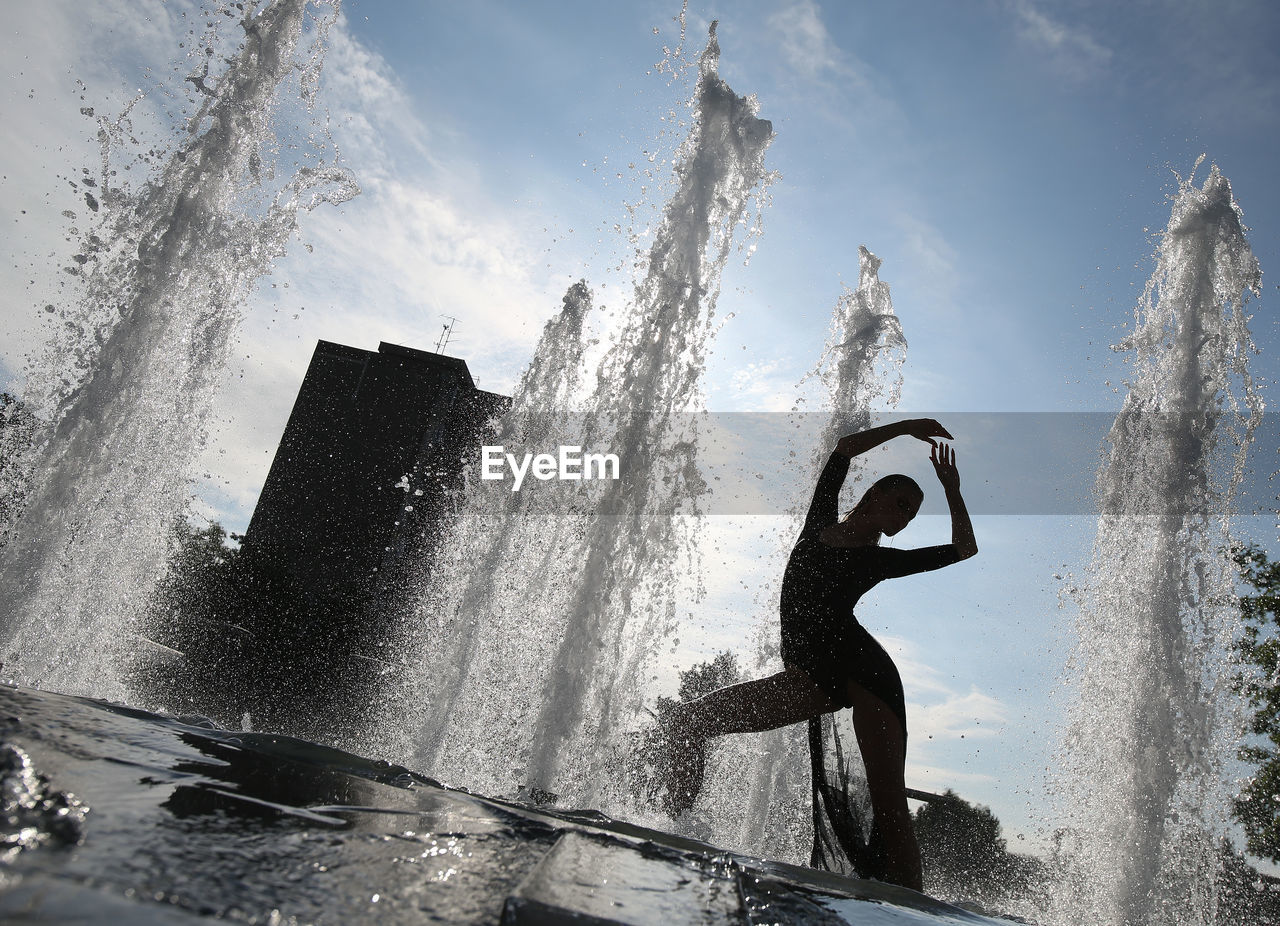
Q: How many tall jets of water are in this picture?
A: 5